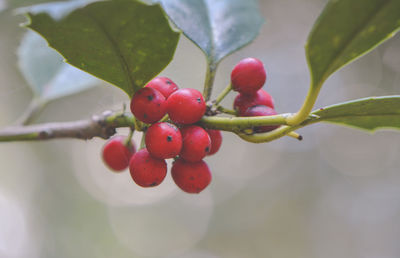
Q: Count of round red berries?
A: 12